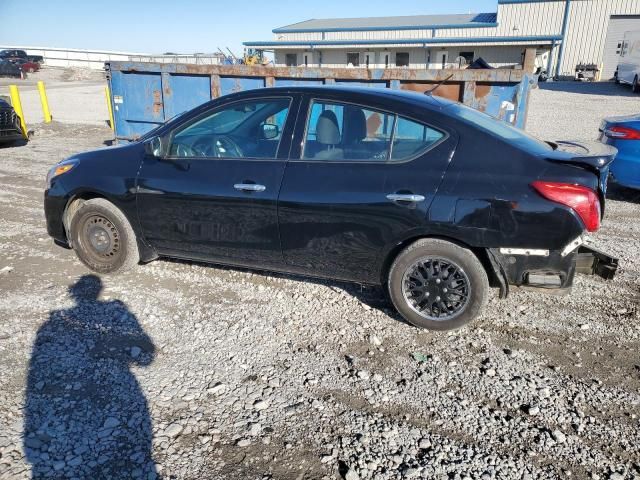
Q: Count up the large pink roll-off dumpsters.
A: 0